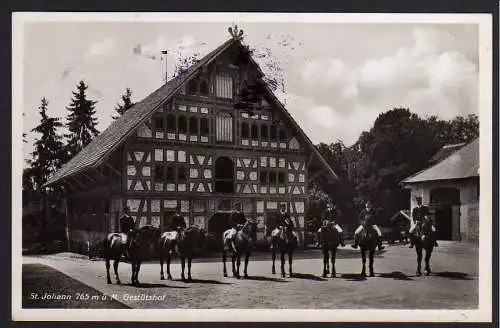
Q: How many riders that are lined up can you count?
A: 7